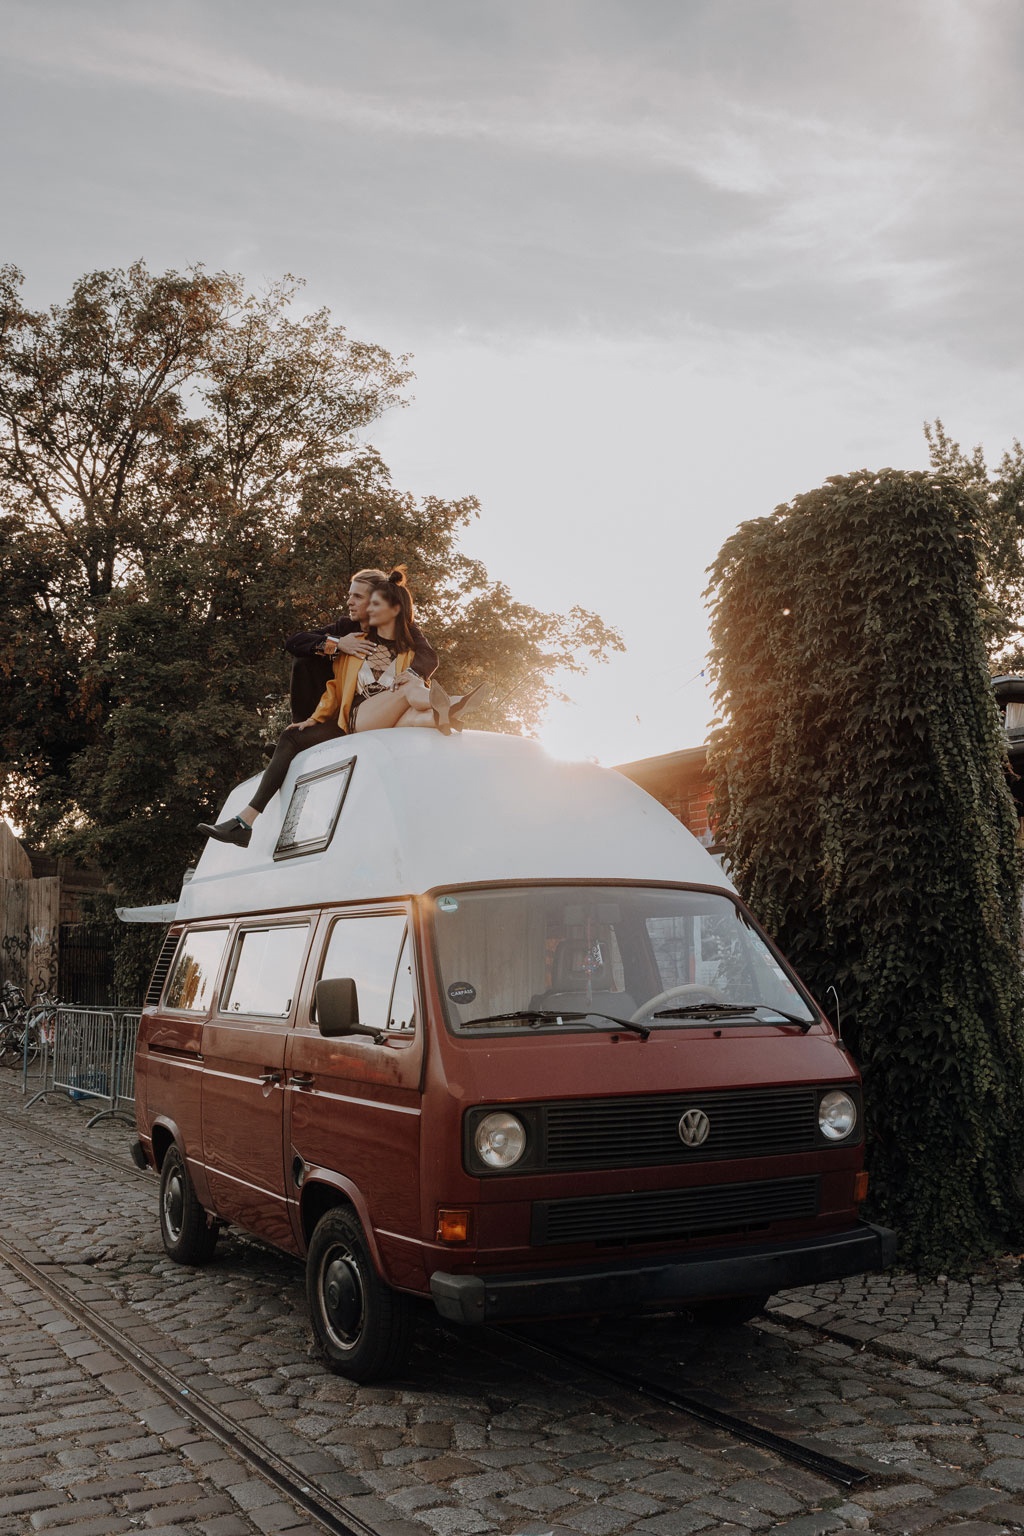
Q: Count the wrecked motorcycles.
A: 0